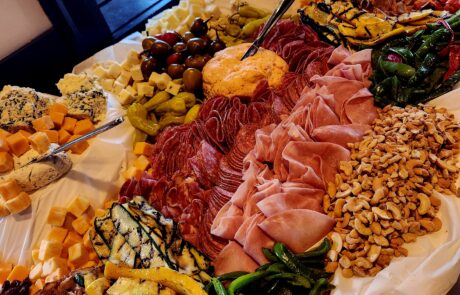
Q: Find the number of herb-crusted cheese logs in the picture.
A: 1